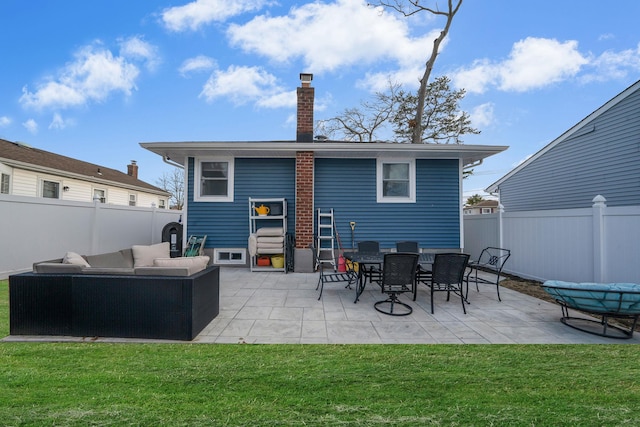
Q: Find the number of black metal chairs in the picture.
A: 6